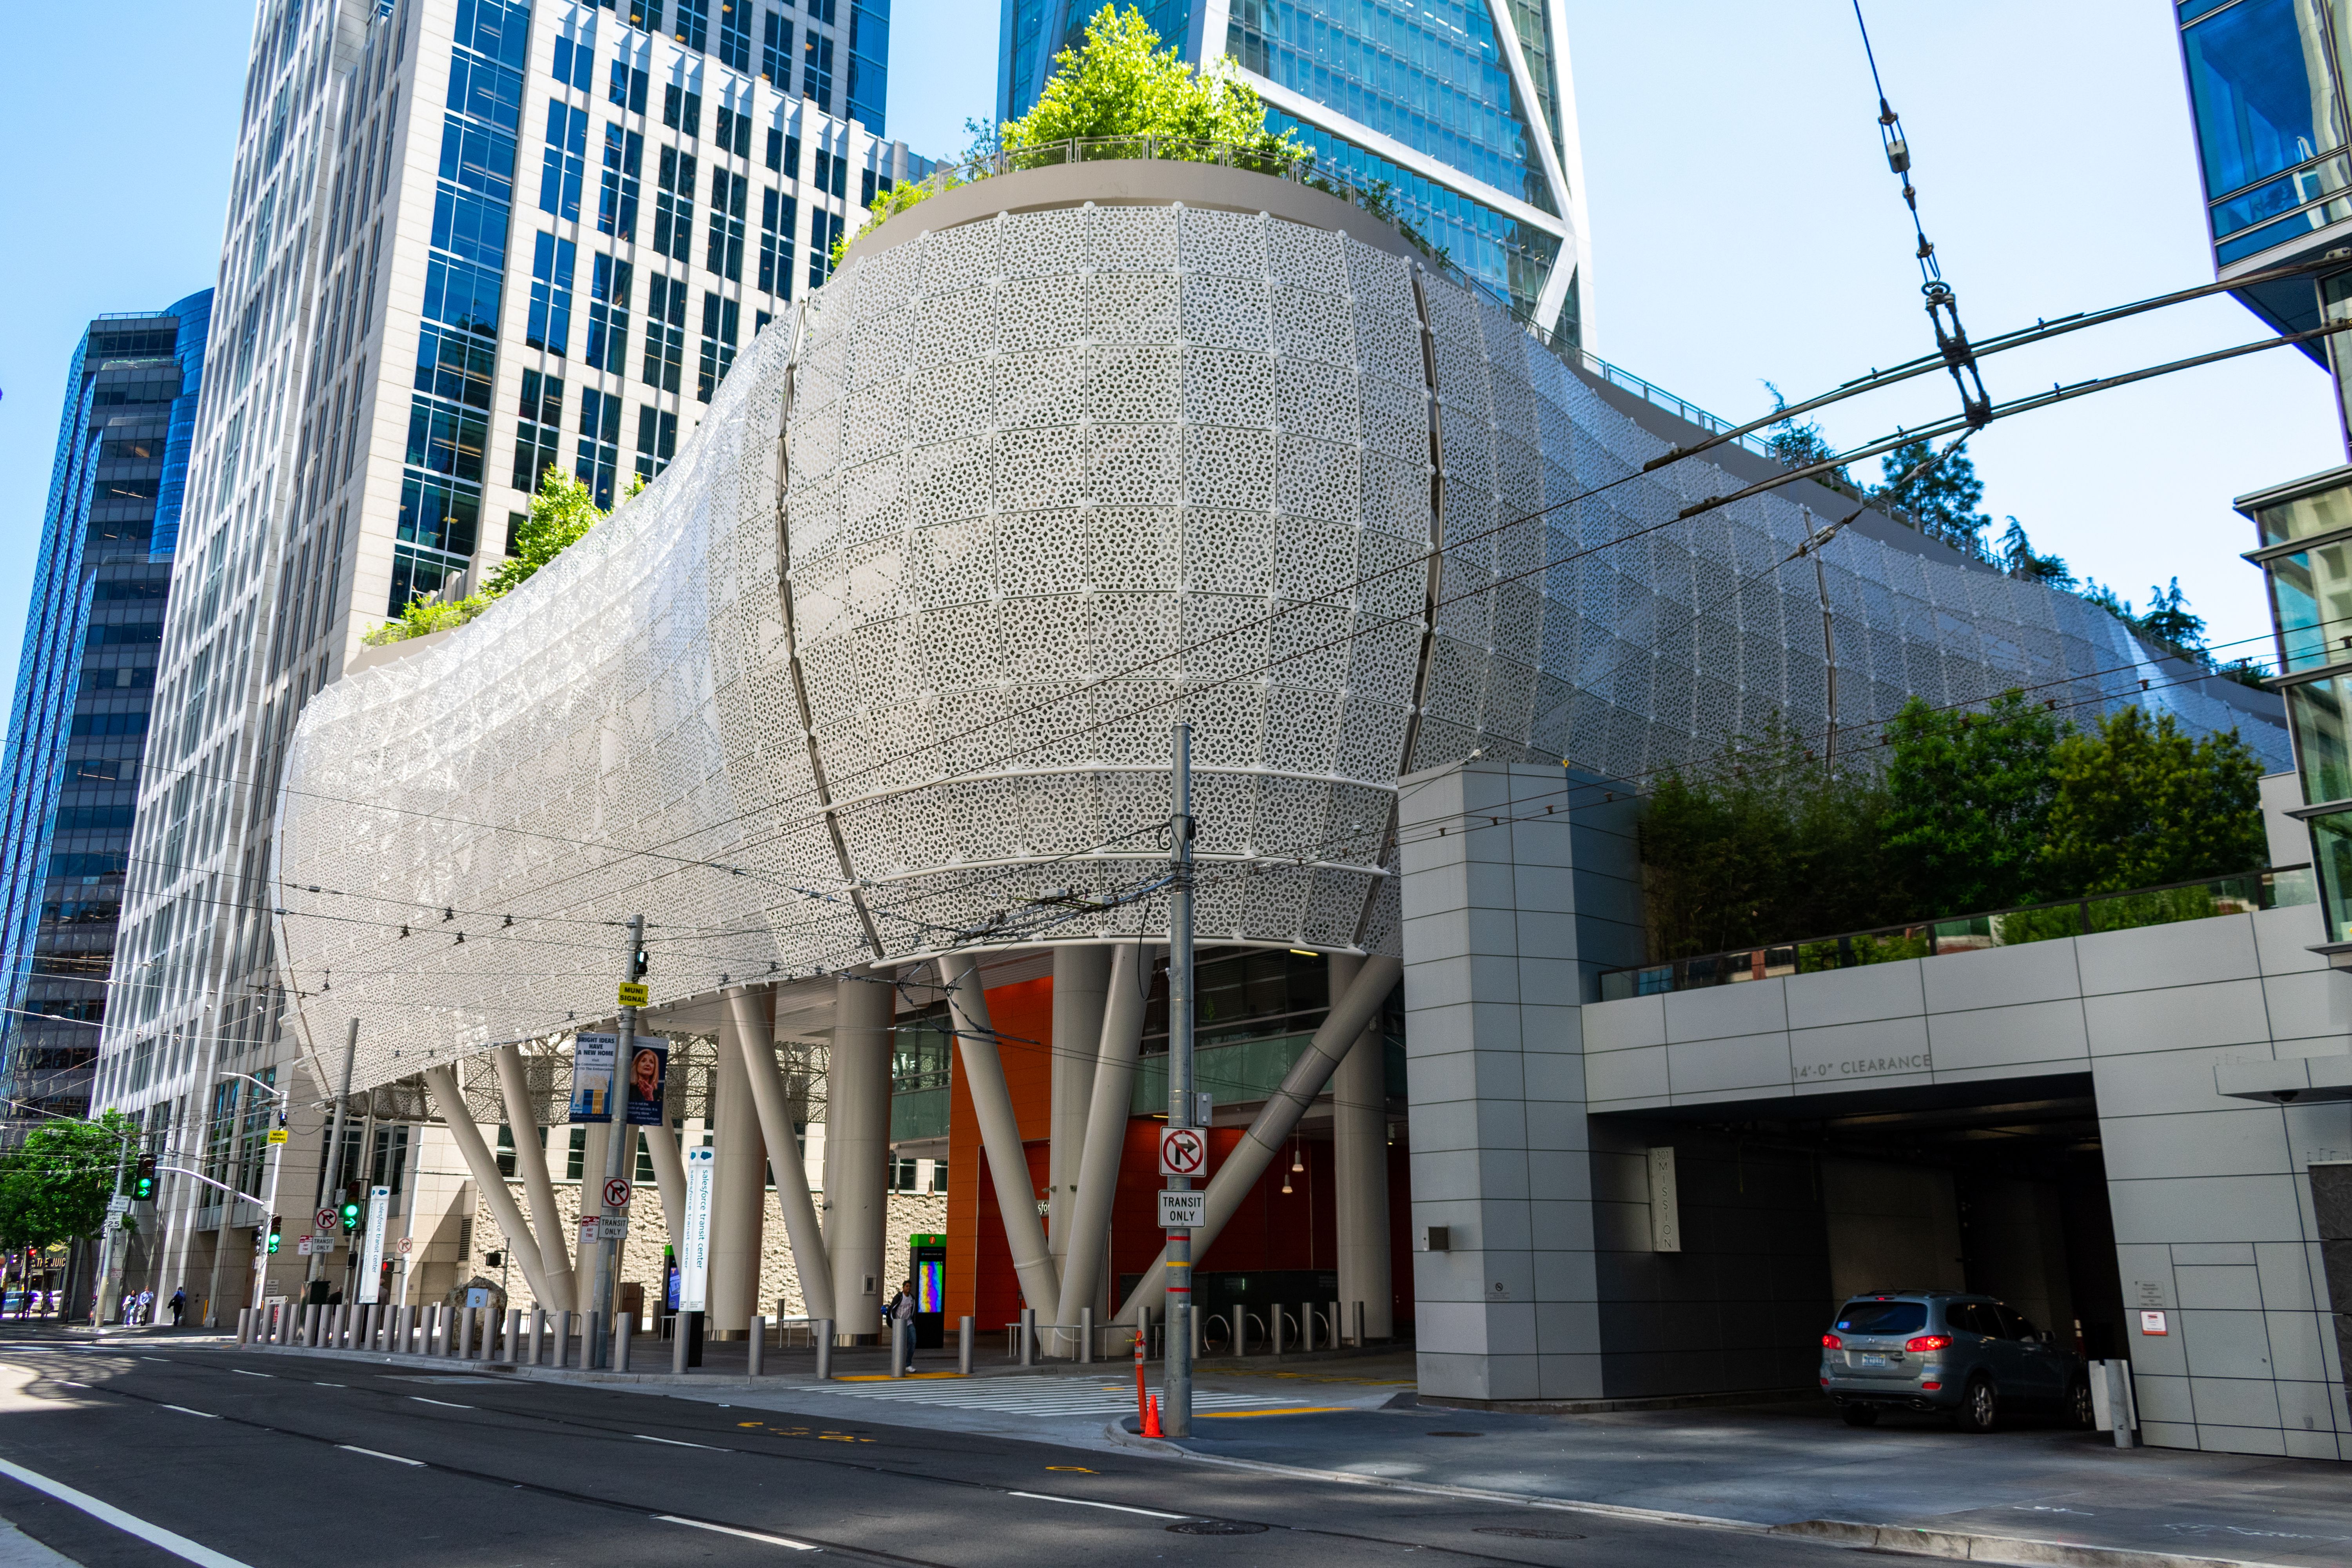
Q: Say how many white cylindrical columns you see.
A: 12